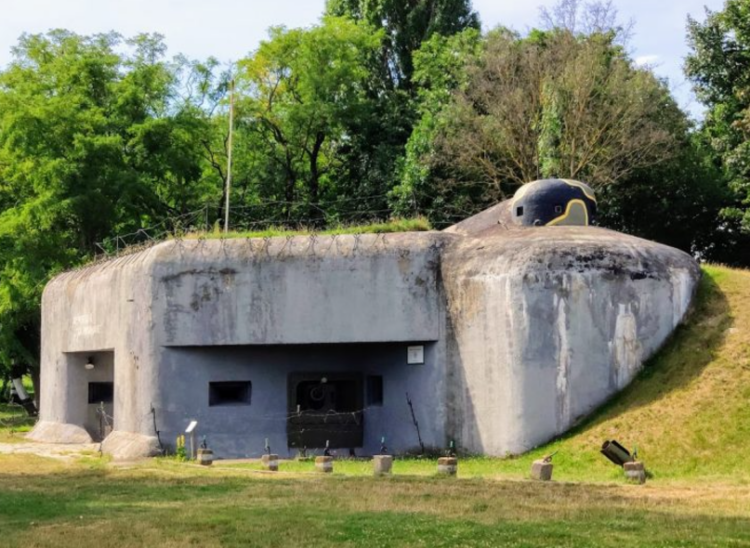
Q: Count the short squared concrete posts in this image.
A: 7